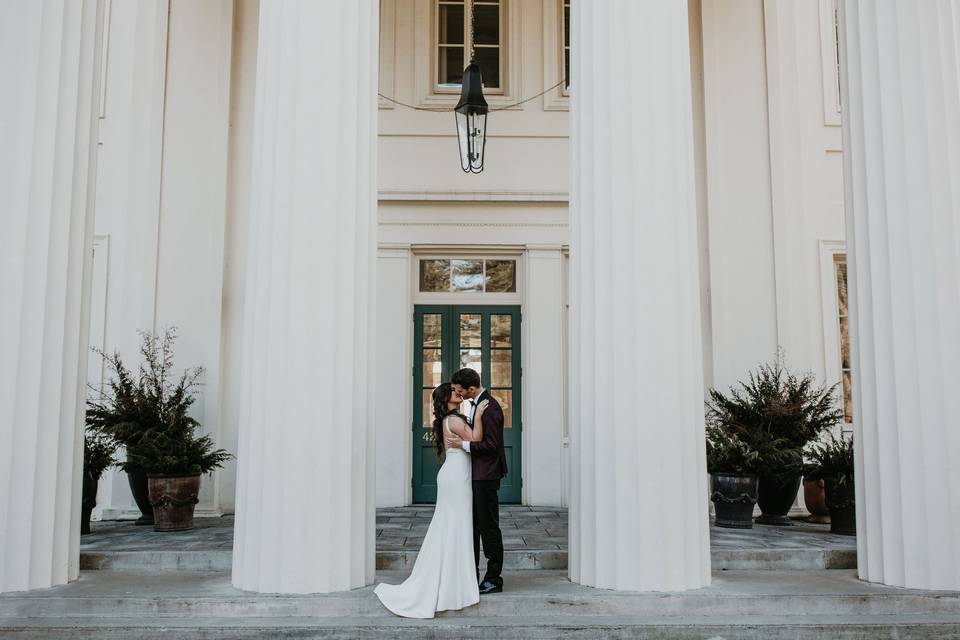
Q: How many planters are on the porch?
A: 7